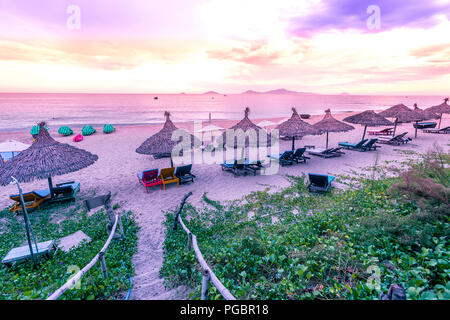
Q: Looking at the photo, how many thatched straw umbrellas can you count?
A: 9